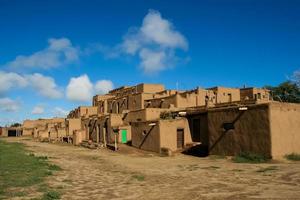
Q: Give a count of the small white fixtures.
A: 3